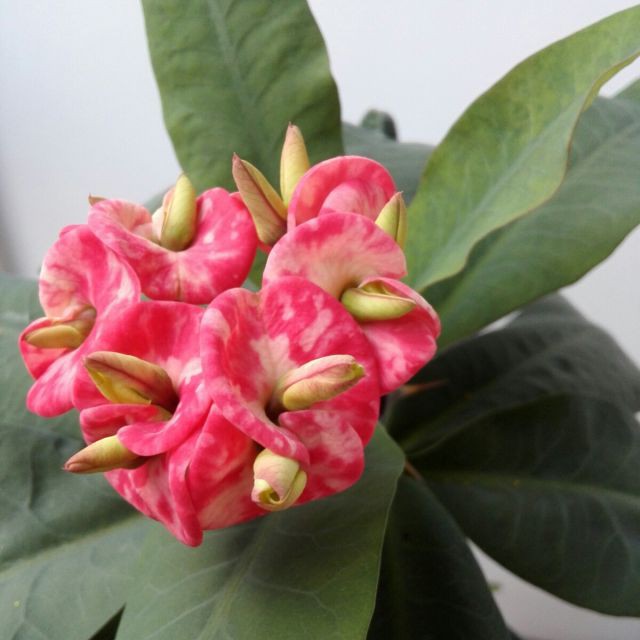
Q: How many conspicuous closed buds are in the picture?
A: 10